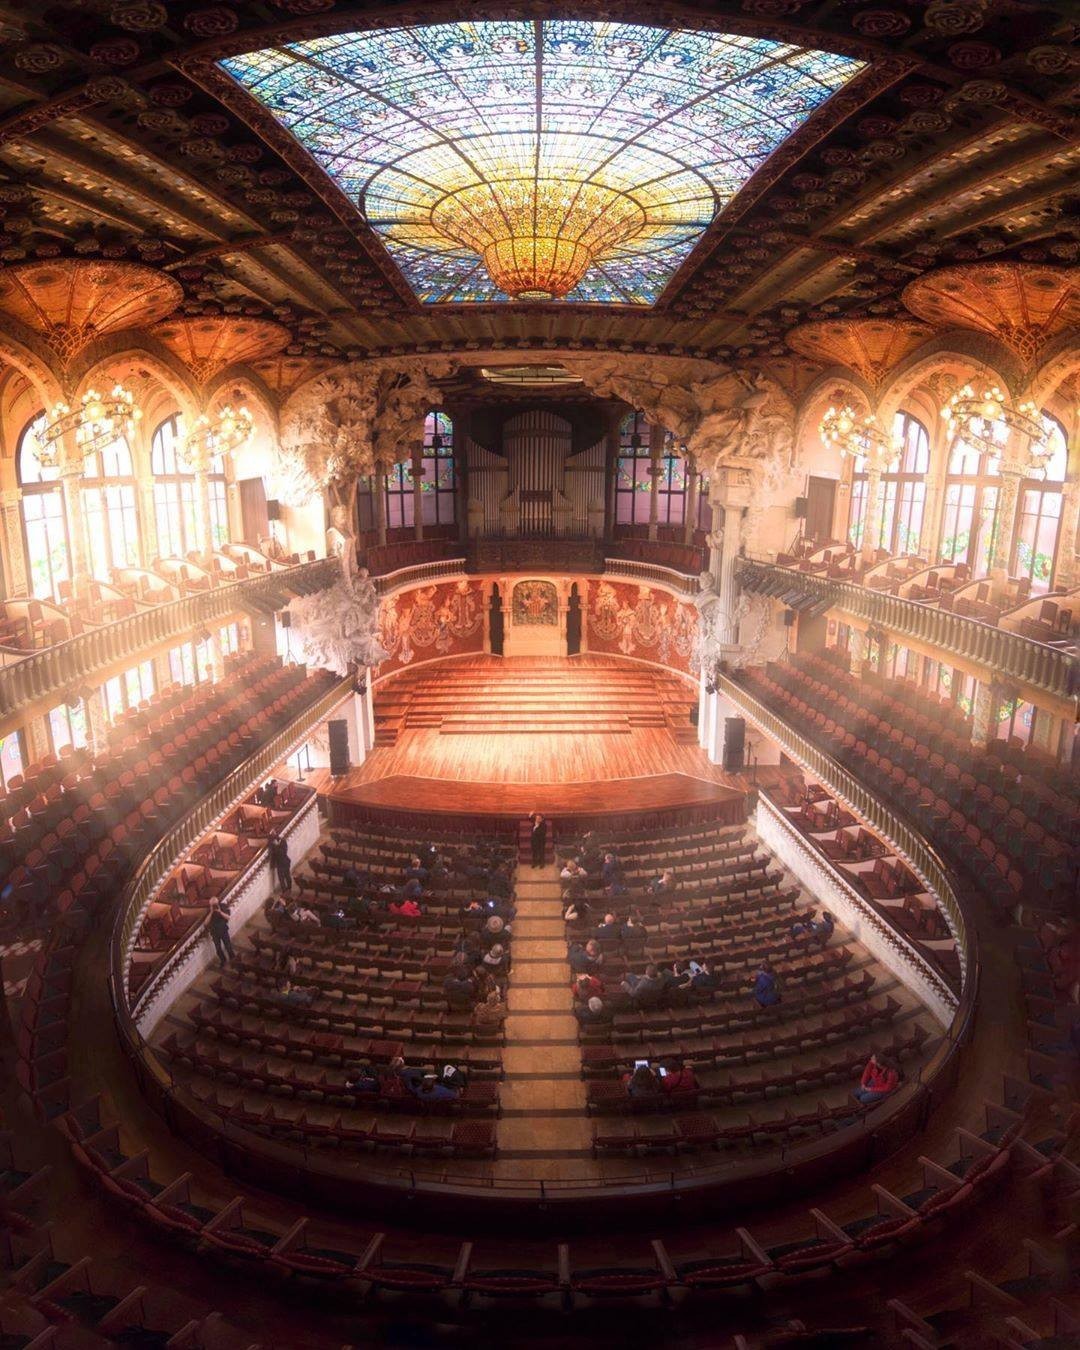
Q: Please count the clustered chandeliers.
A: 4